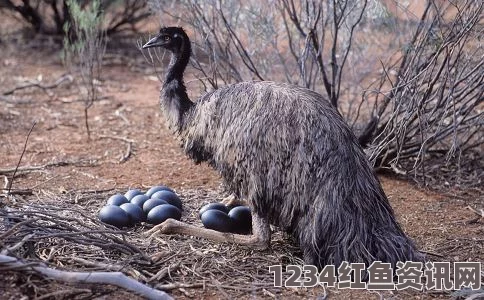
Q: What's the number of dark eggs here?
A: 12